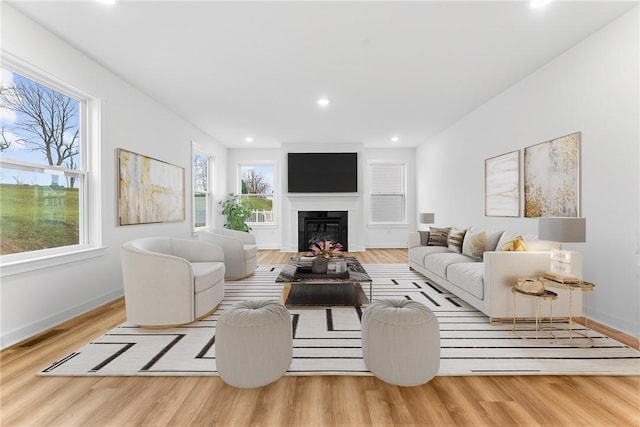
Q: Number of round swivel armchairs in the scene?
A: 2